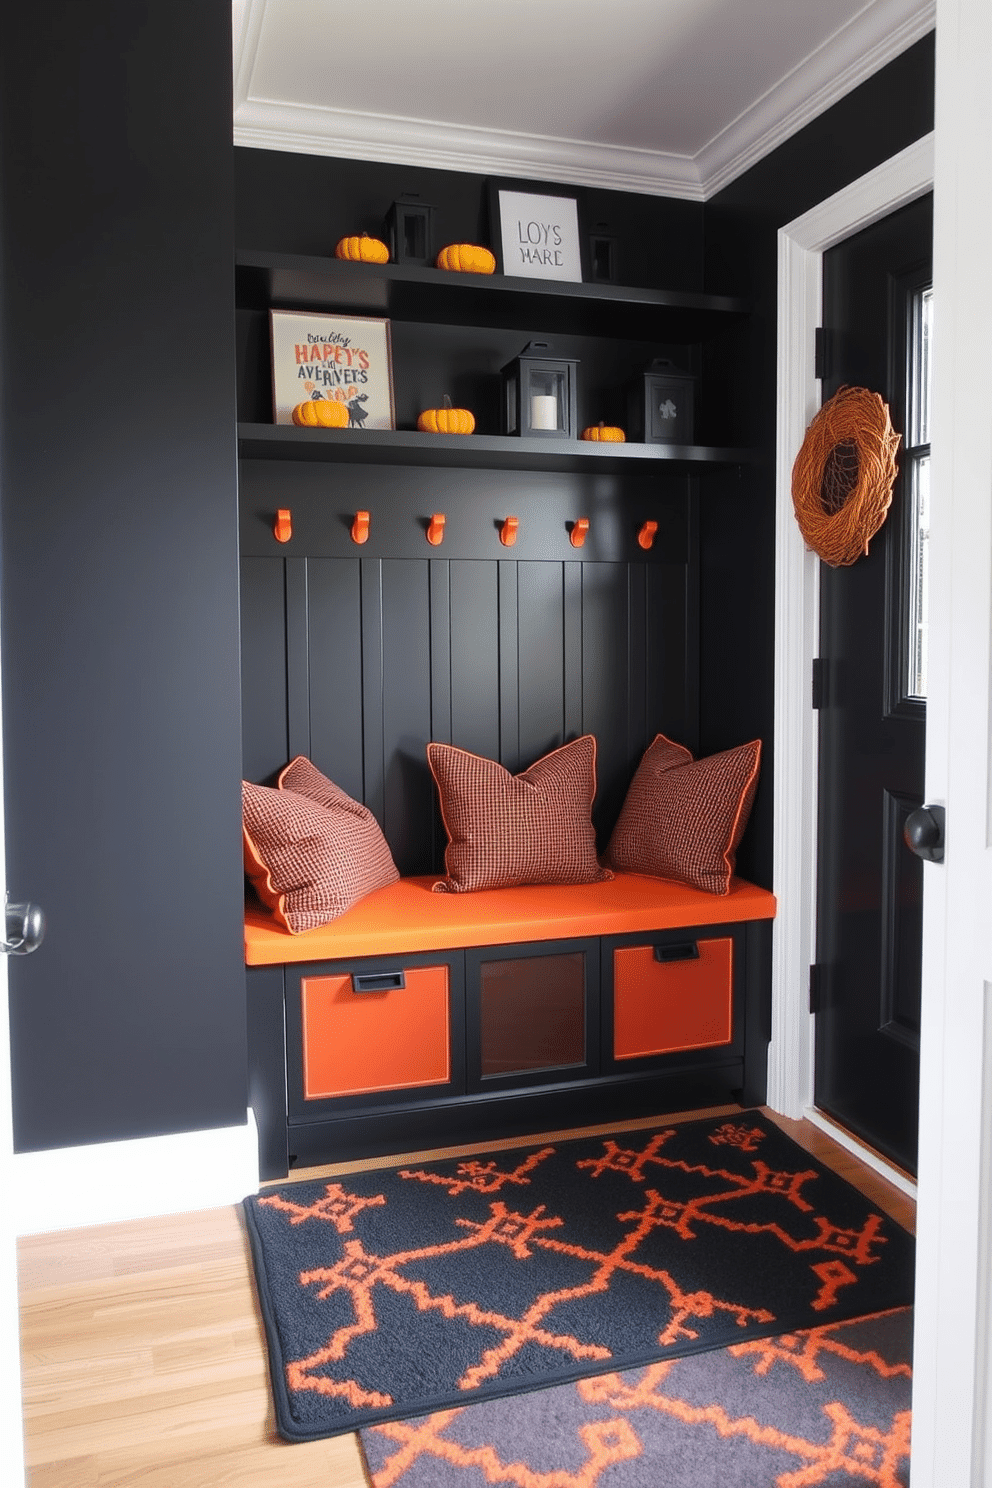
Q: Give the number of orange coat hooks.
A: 6